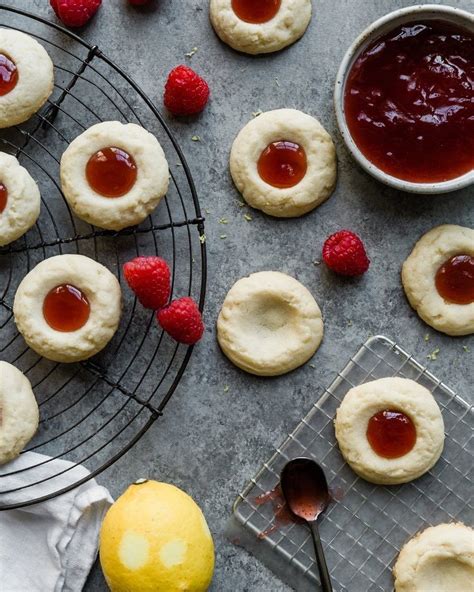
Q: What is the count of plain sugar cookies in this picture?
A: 2